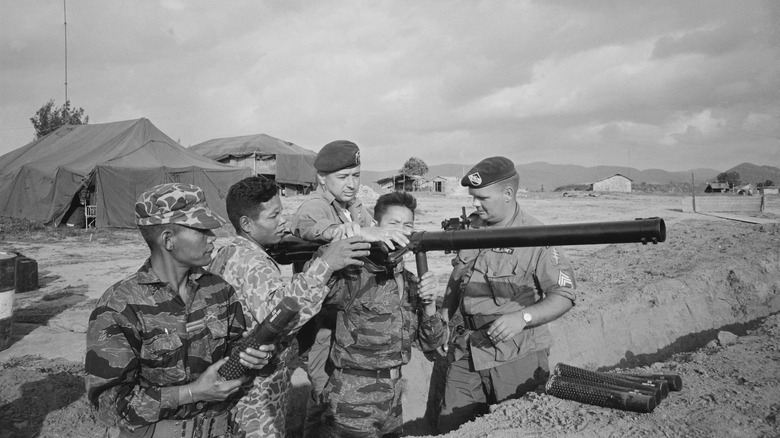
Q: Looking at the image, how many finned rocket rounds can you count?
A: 5